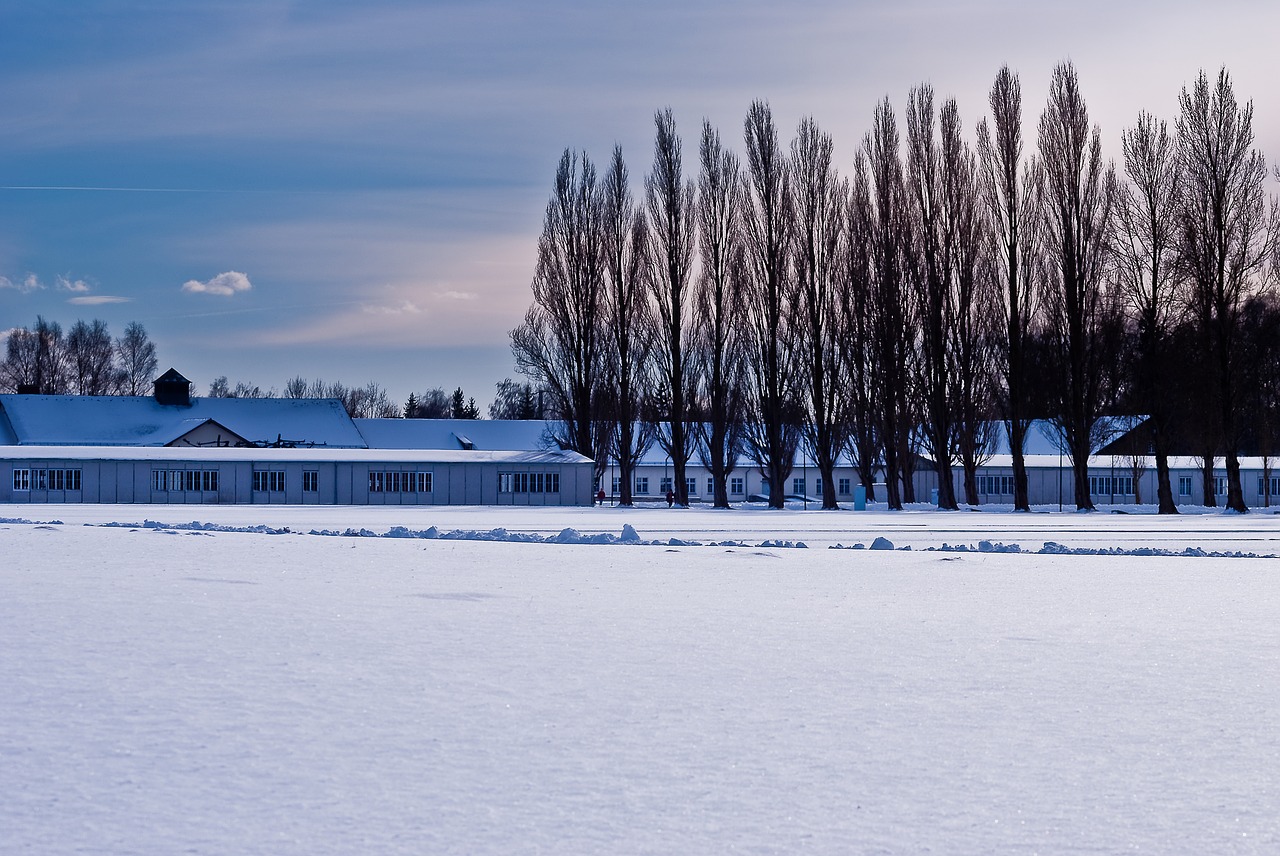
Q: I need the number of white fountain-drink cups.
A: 0